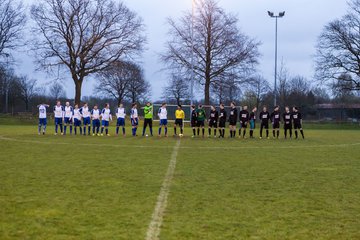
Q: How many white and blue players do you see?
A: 10